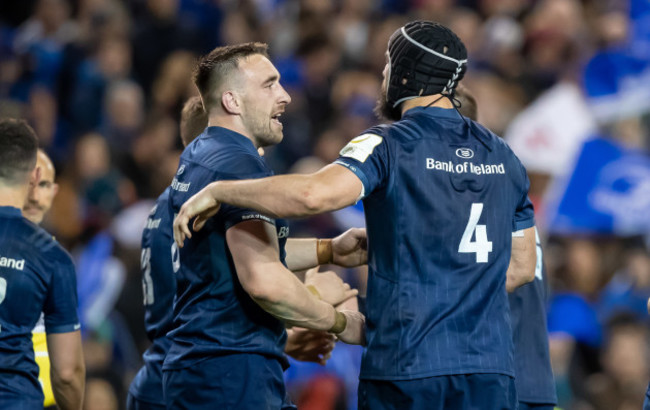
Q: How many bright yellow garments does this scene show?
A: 1